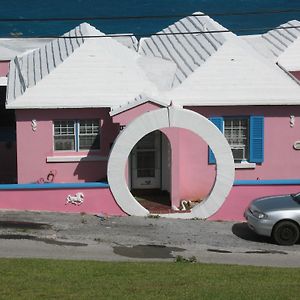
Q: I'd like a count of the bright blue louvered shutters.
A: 2